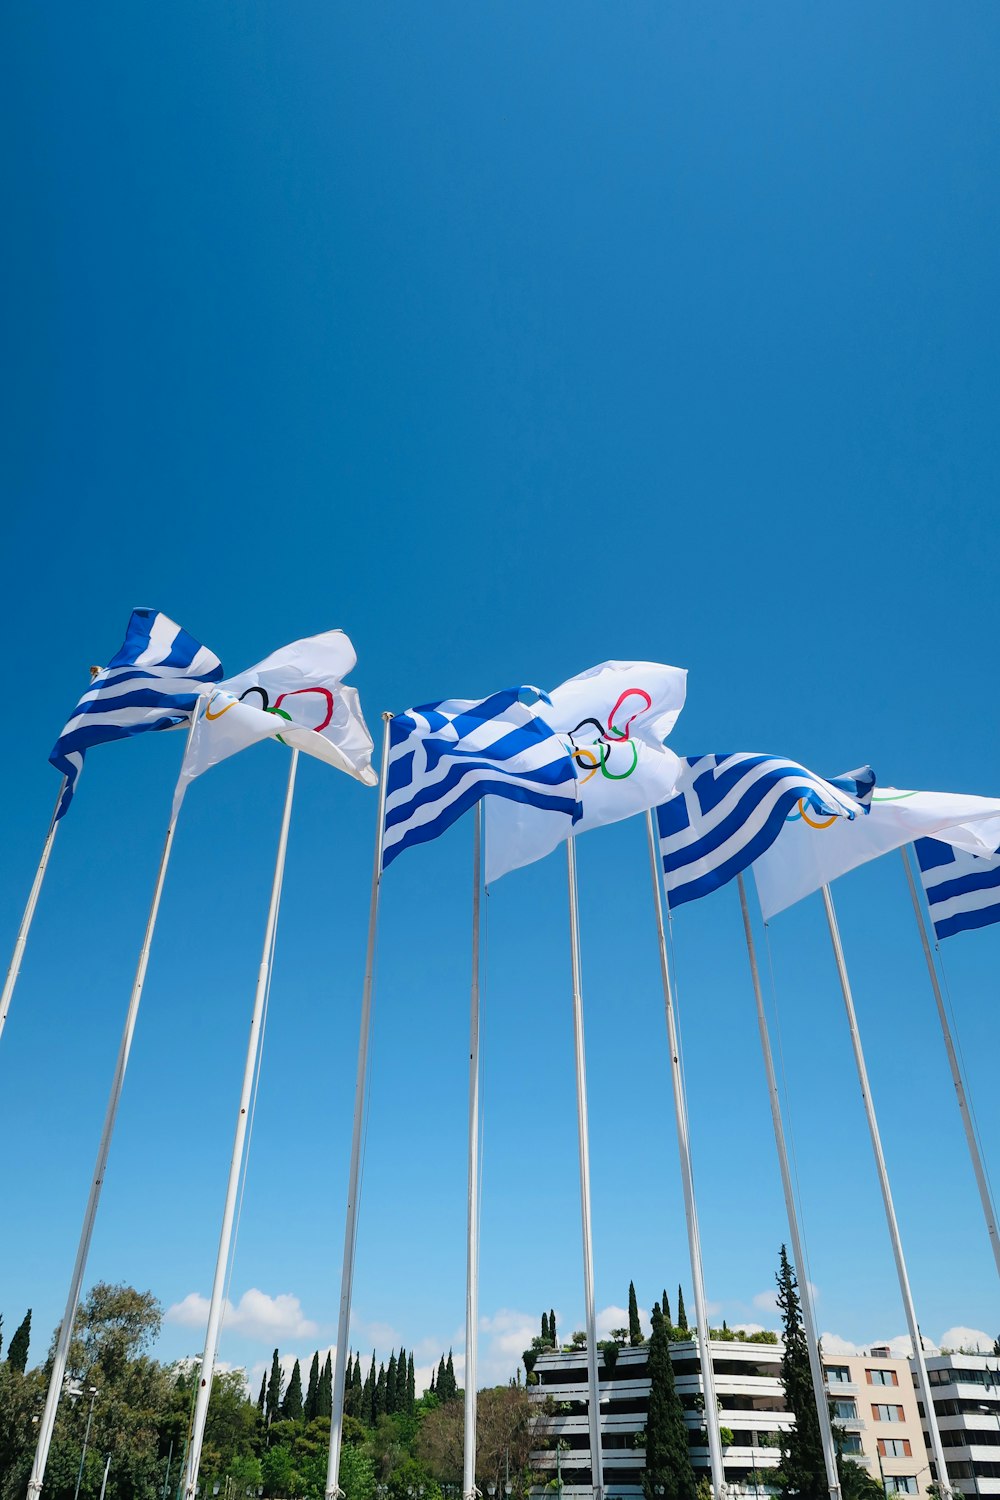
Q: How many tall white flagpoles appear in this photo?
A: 10